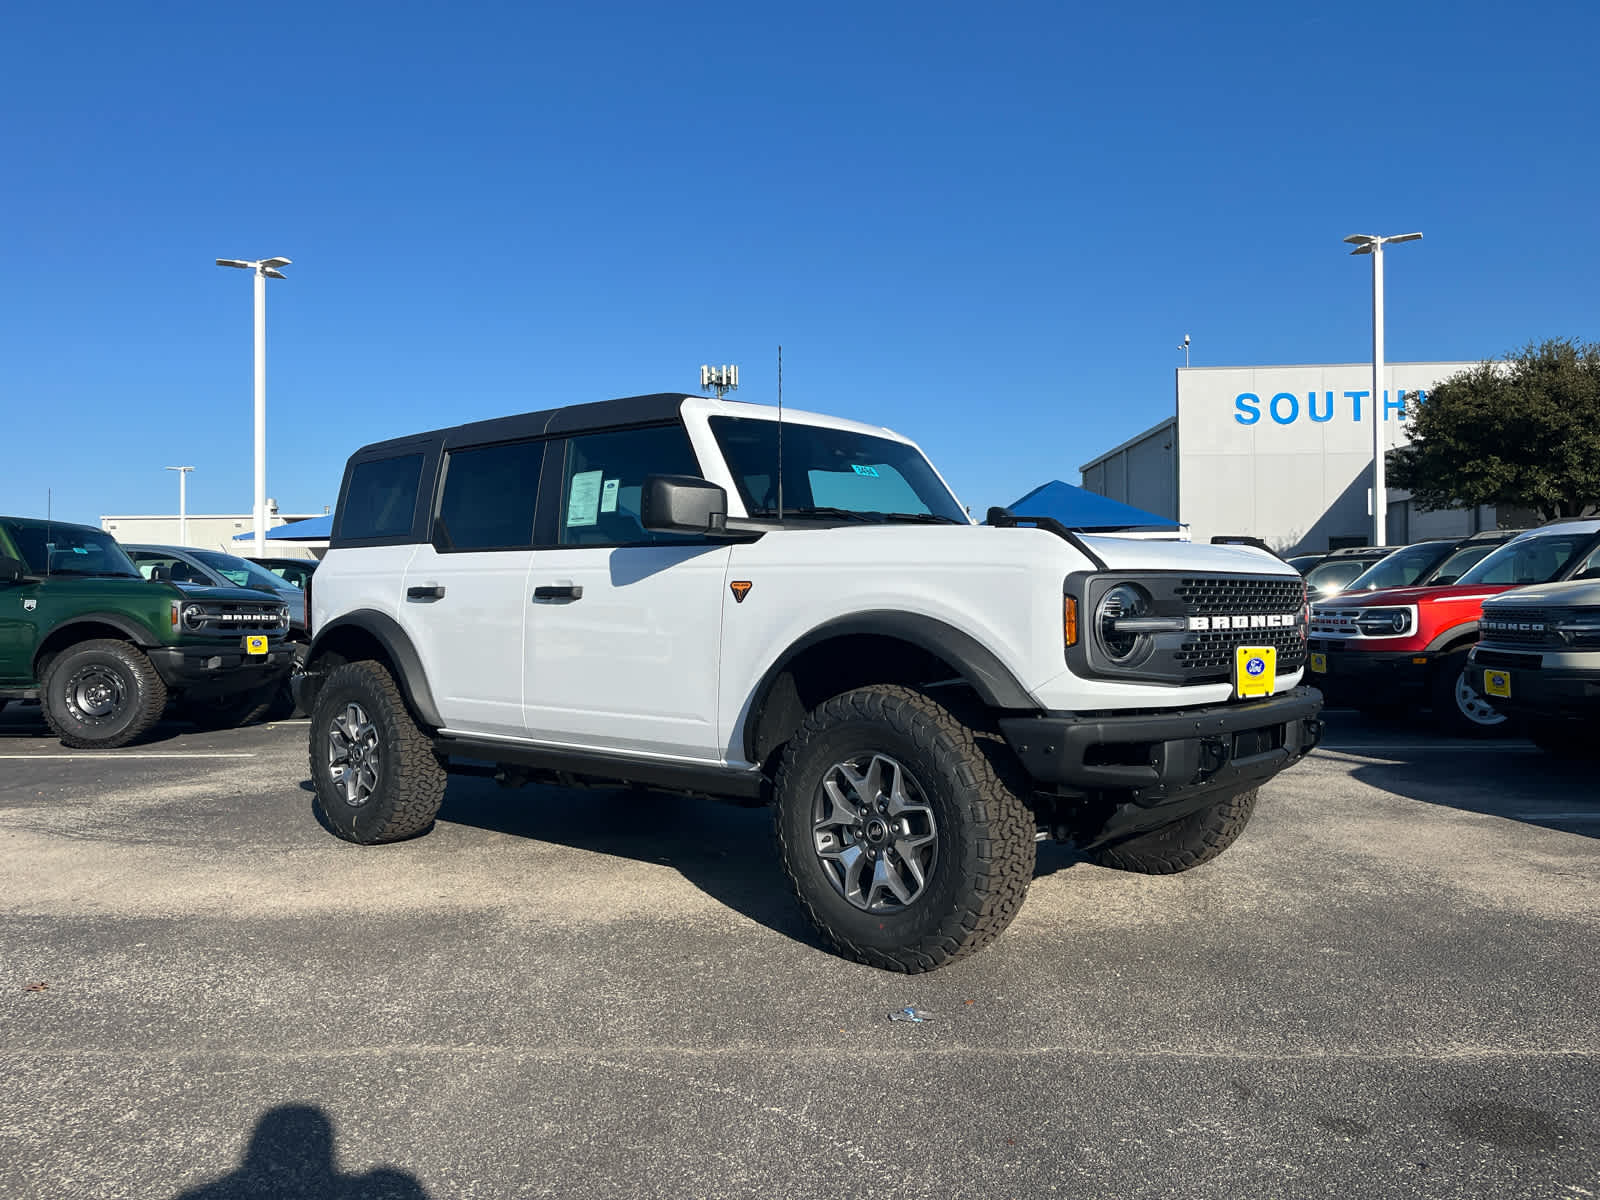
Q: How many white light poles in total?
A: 3